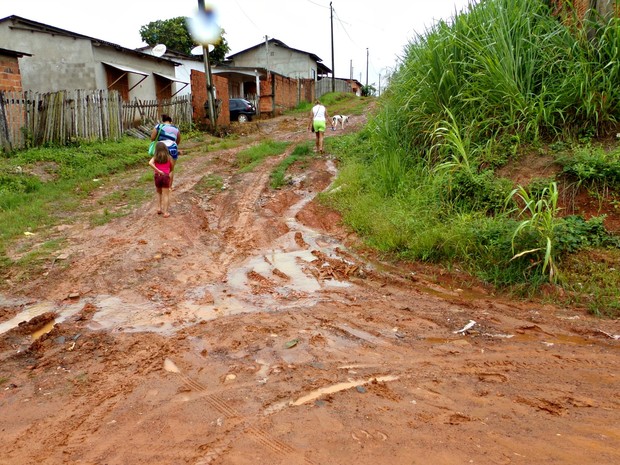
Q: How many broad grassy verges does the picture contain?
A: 2